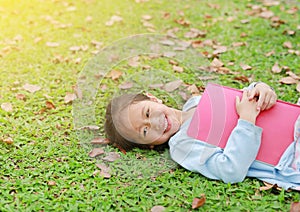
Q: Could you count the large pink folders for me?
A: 1